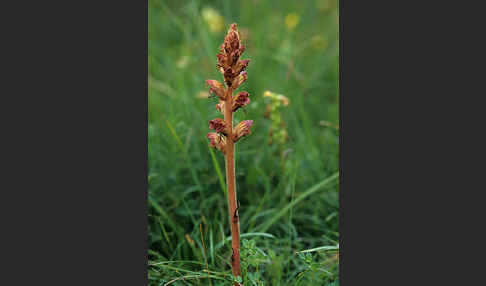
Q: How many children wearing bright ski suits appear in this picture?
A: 0